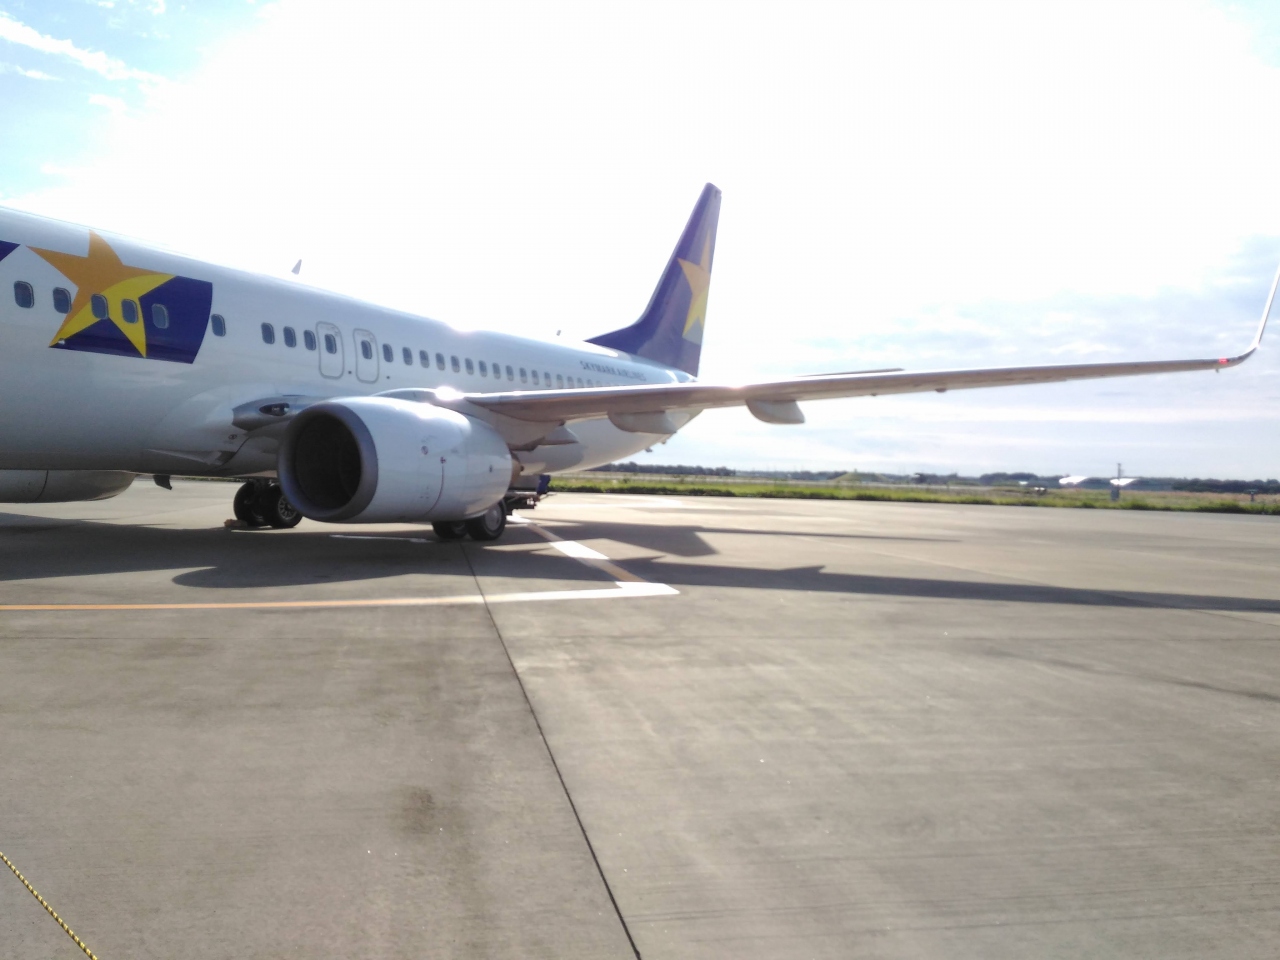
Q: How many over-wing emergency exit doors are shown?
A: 2